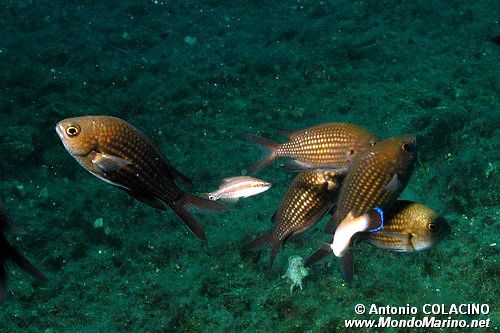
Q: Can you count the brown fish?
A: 5